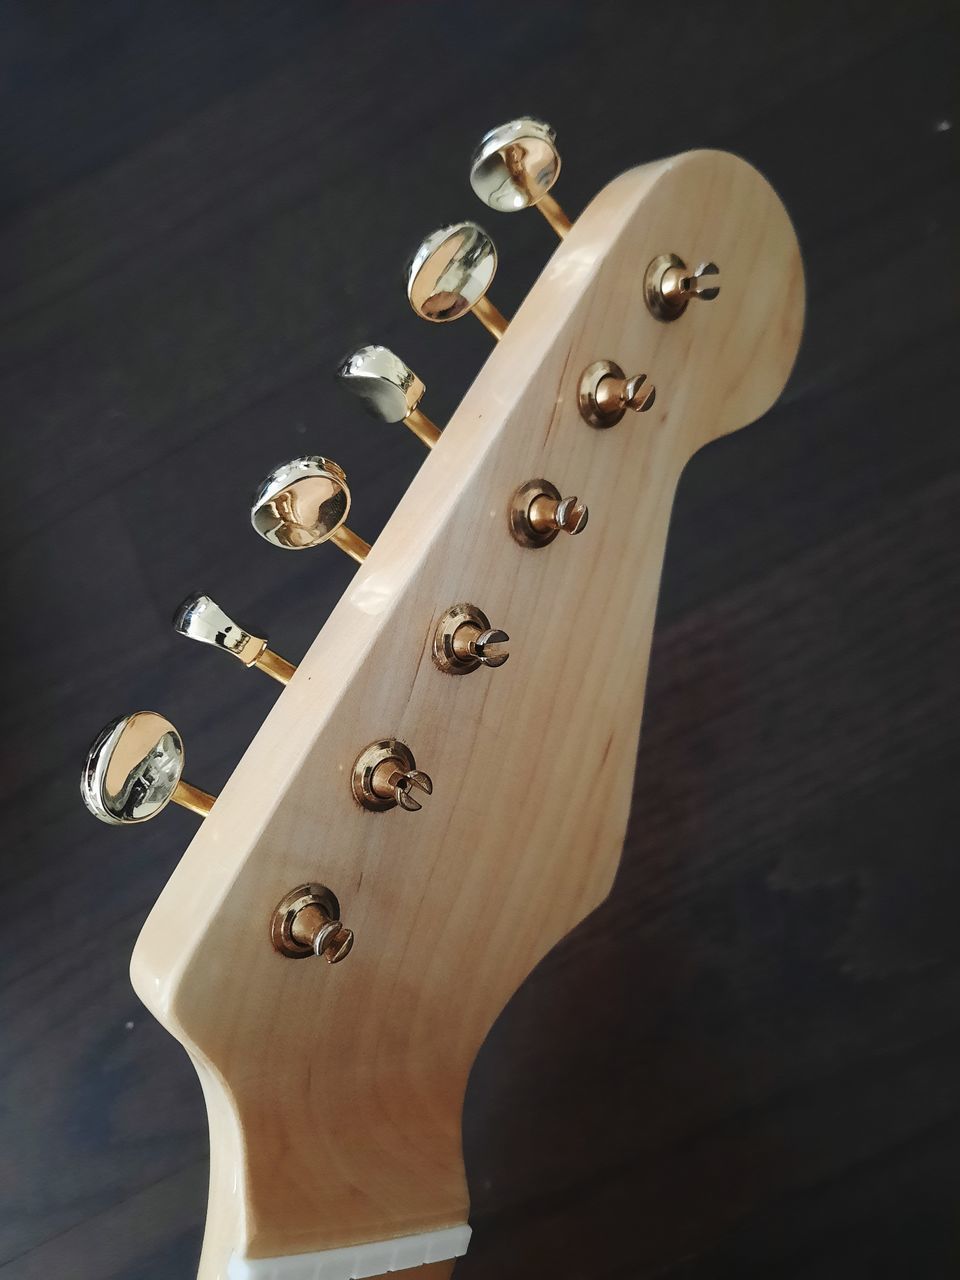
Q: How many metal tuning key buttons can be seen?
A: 6